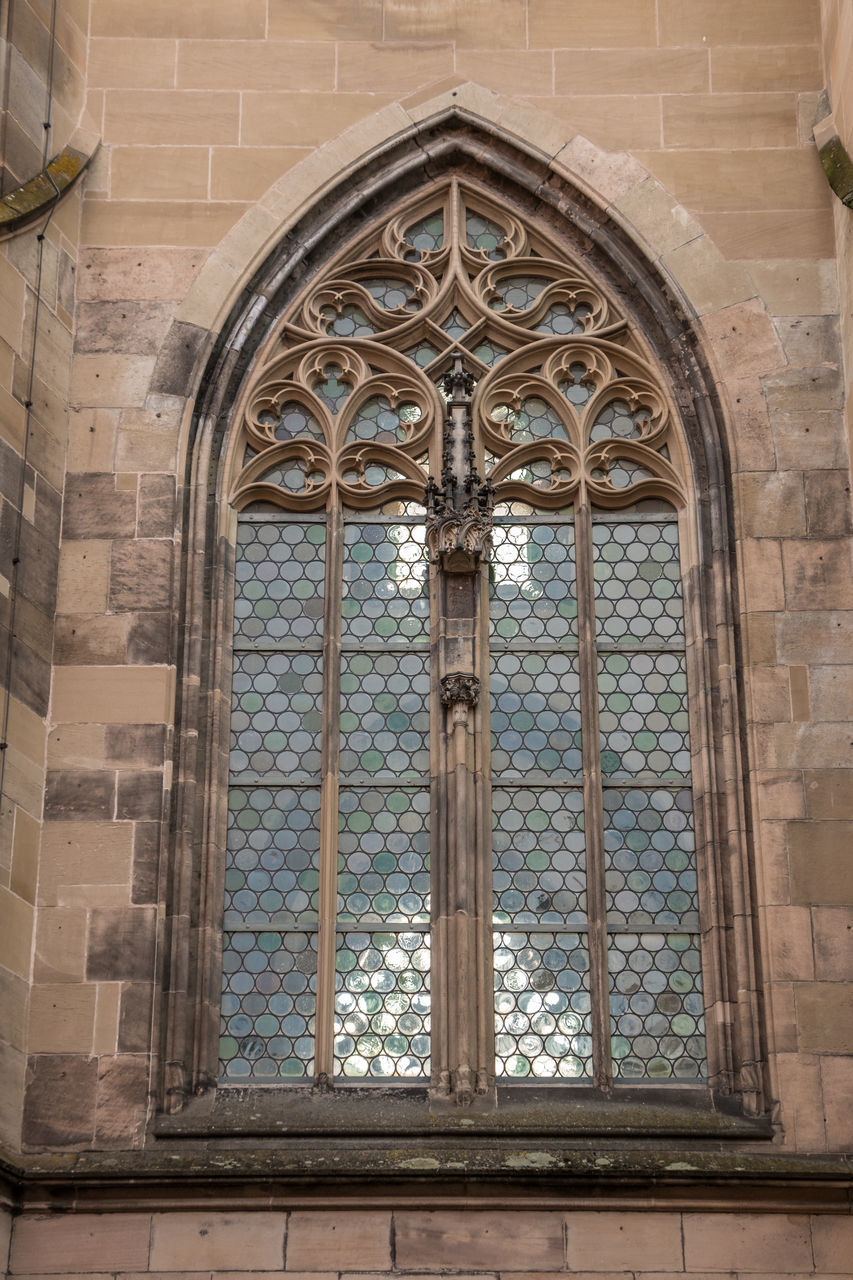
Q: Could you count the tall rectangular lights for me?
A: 4